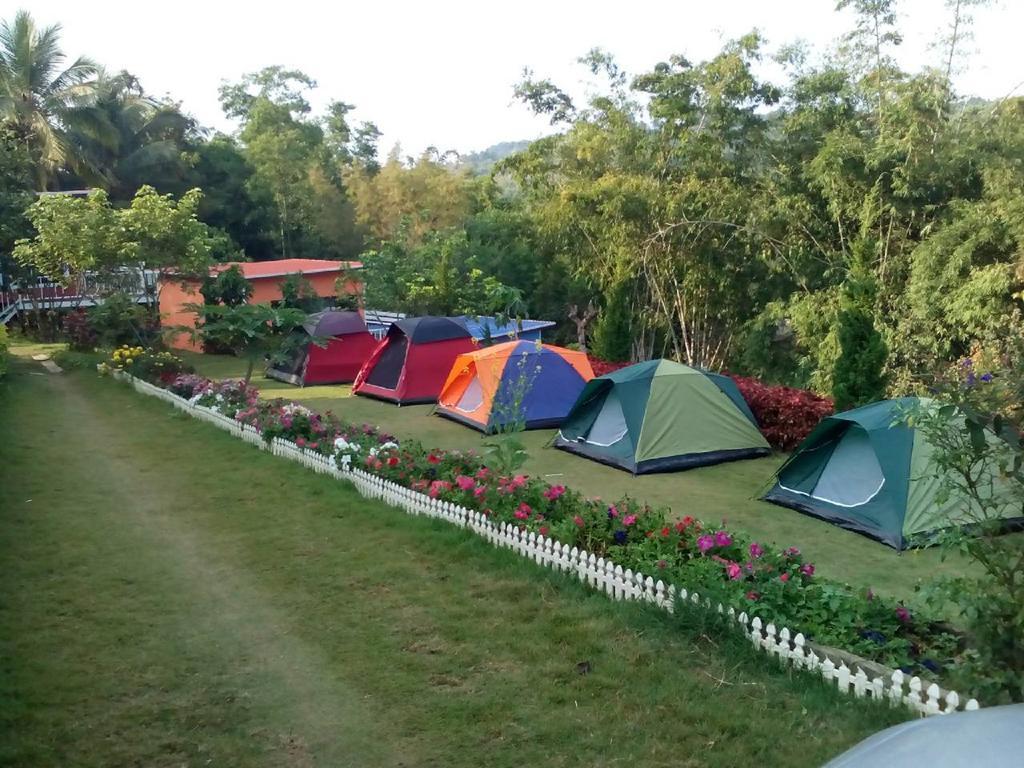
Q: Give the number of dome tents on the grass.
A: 5